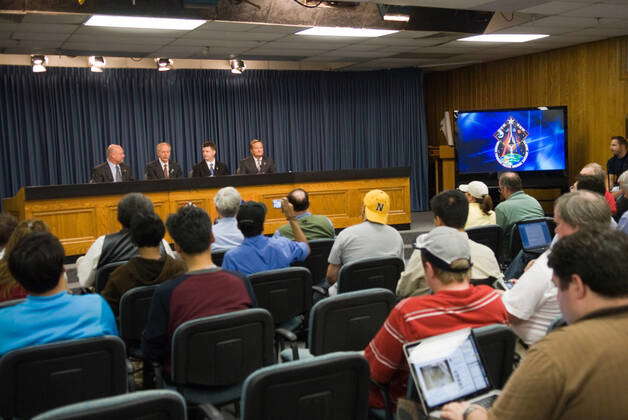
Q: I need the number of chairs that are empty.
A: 3